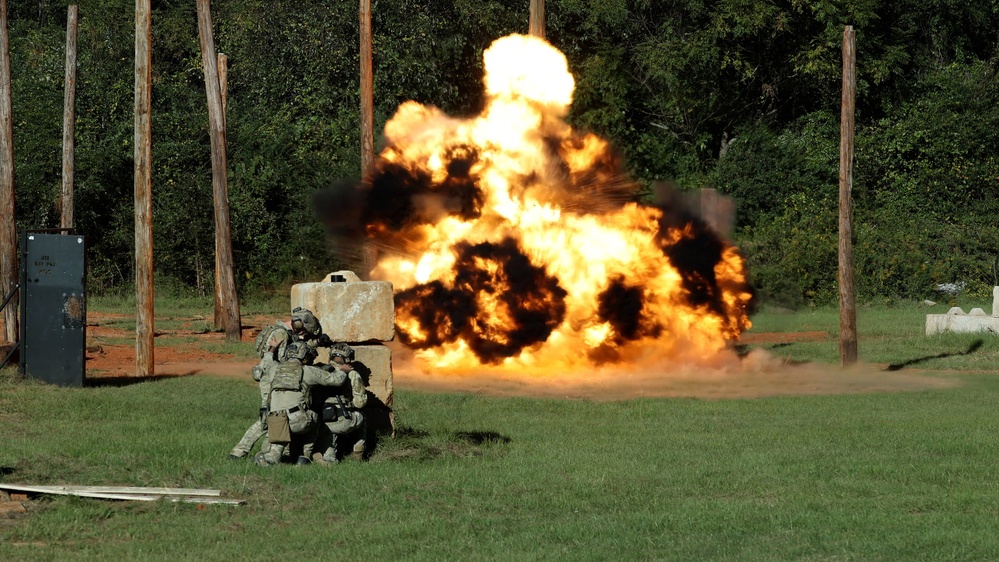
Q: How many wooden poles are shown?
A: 8